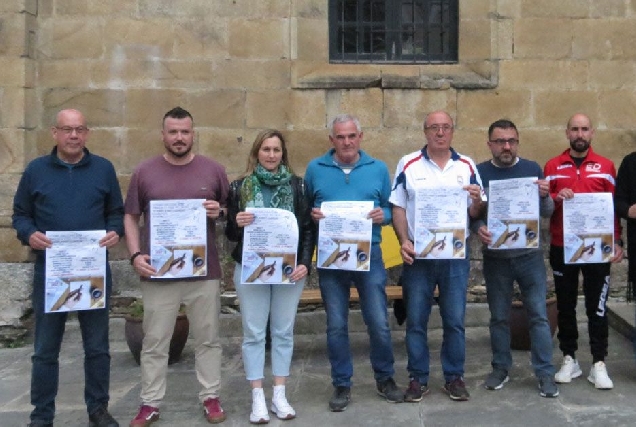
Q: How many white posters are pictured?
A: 7